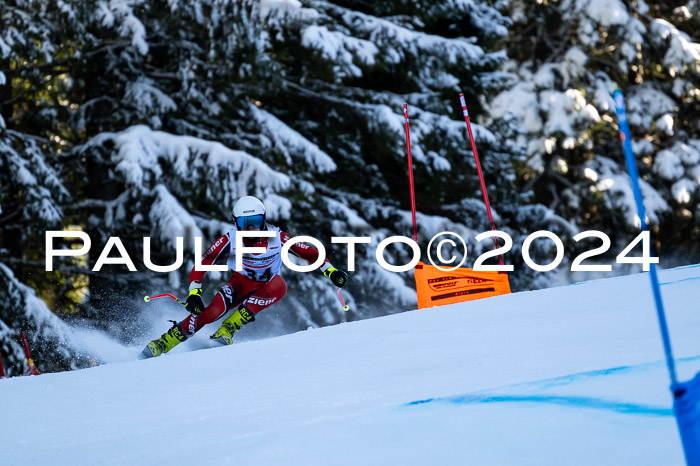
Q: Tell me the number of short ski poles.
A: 2